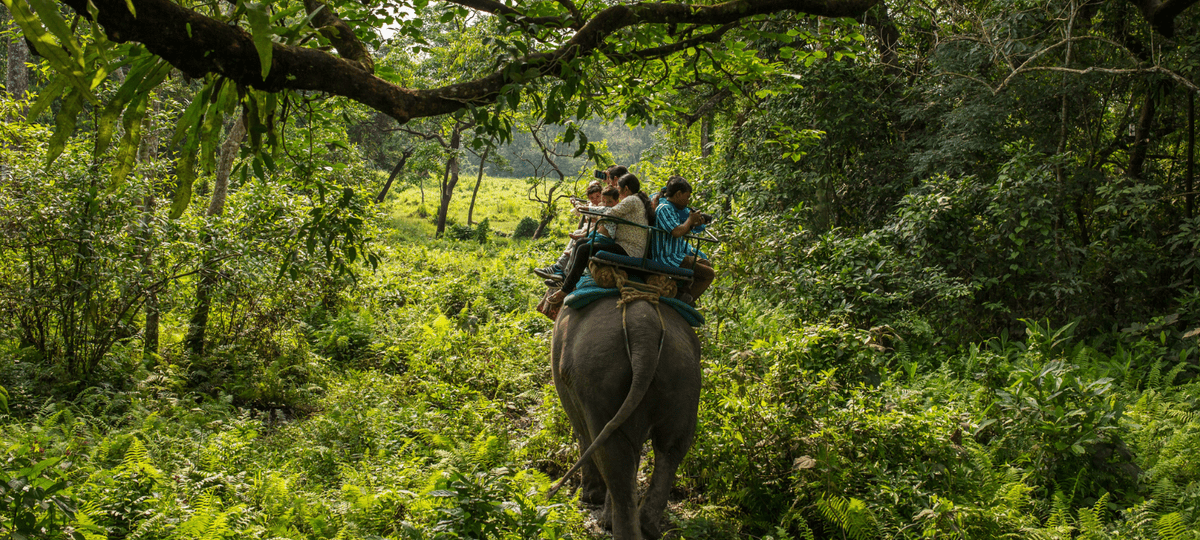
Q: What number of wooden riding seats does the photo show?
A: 1